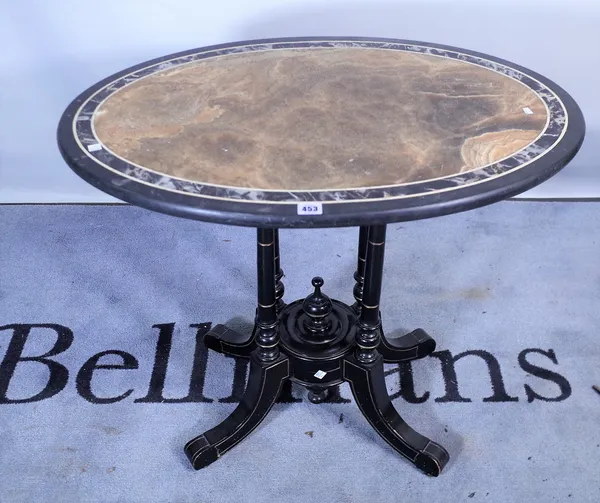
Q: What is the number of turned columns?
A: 4